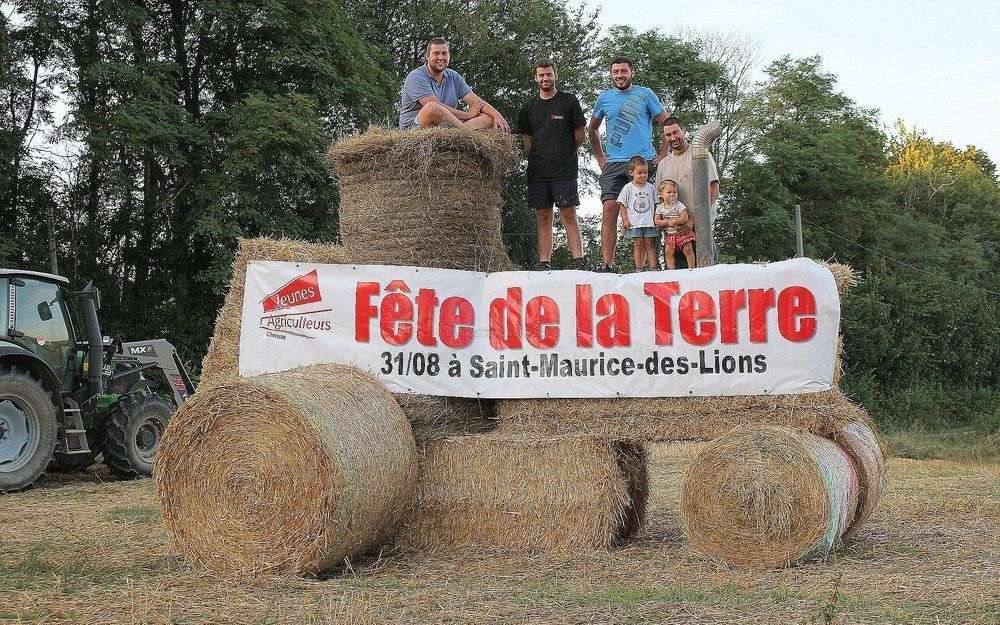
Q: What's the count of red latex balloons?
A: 0